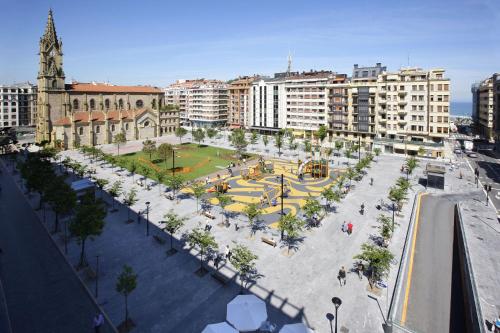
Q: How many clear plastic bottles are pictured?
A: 0